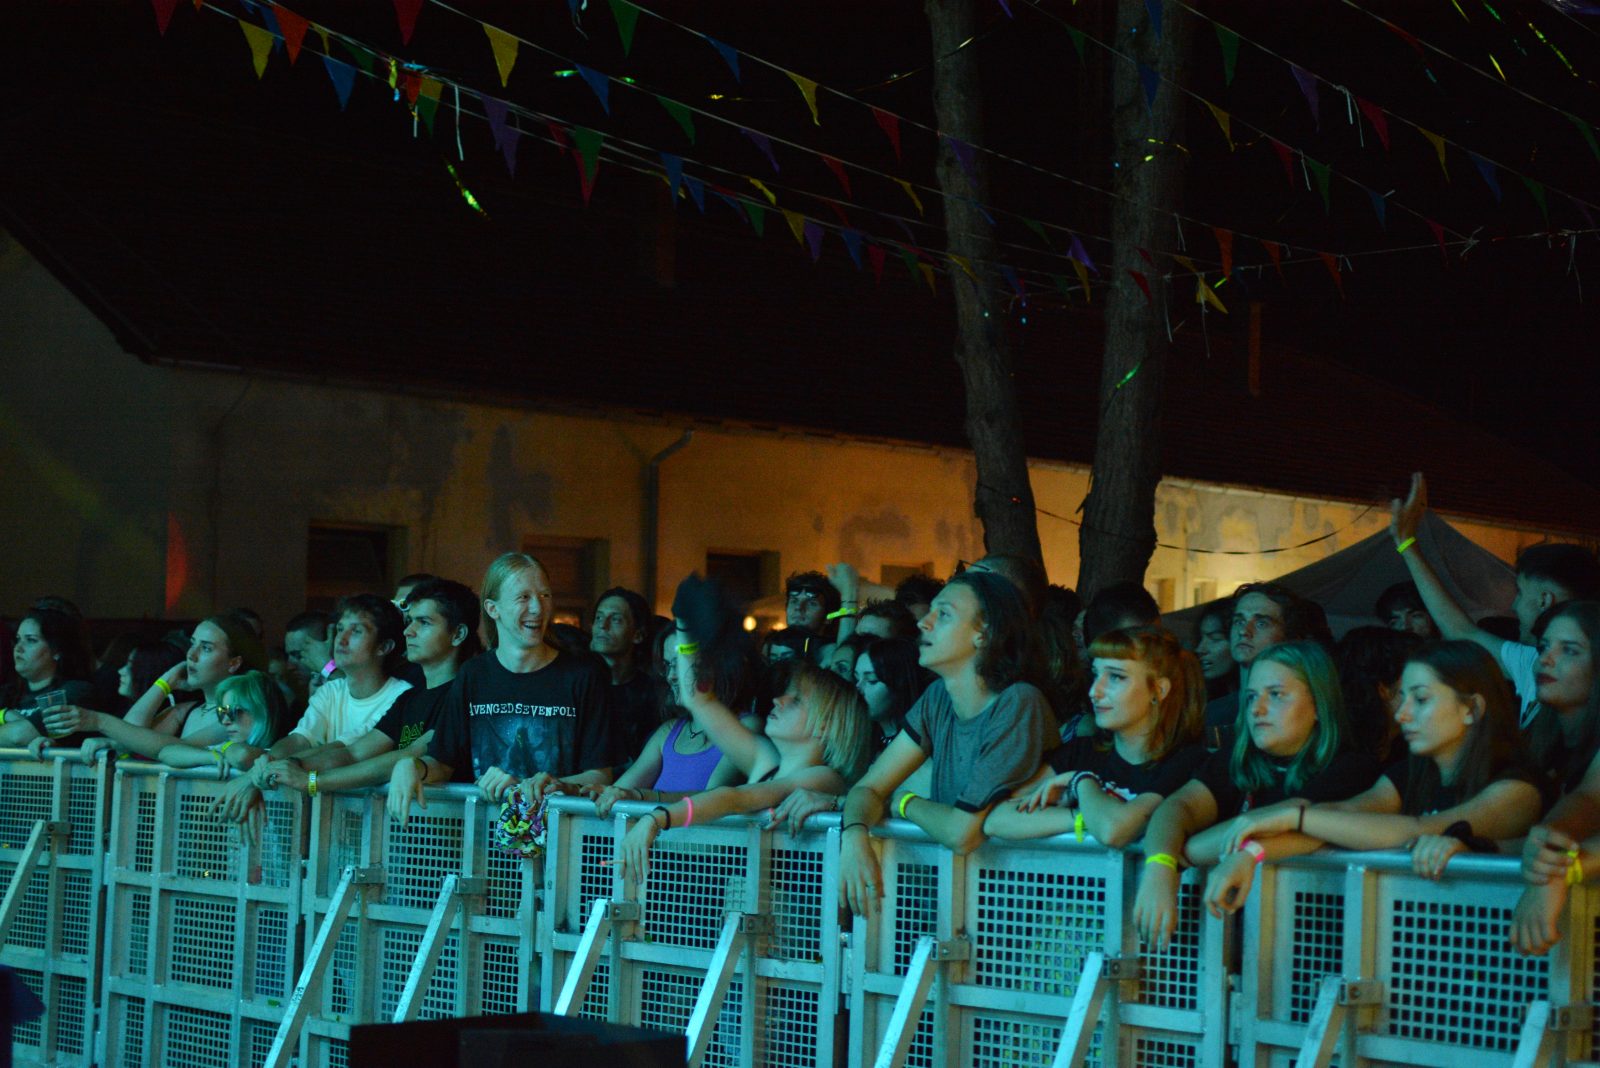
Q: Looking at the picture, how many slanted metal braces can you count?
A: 9